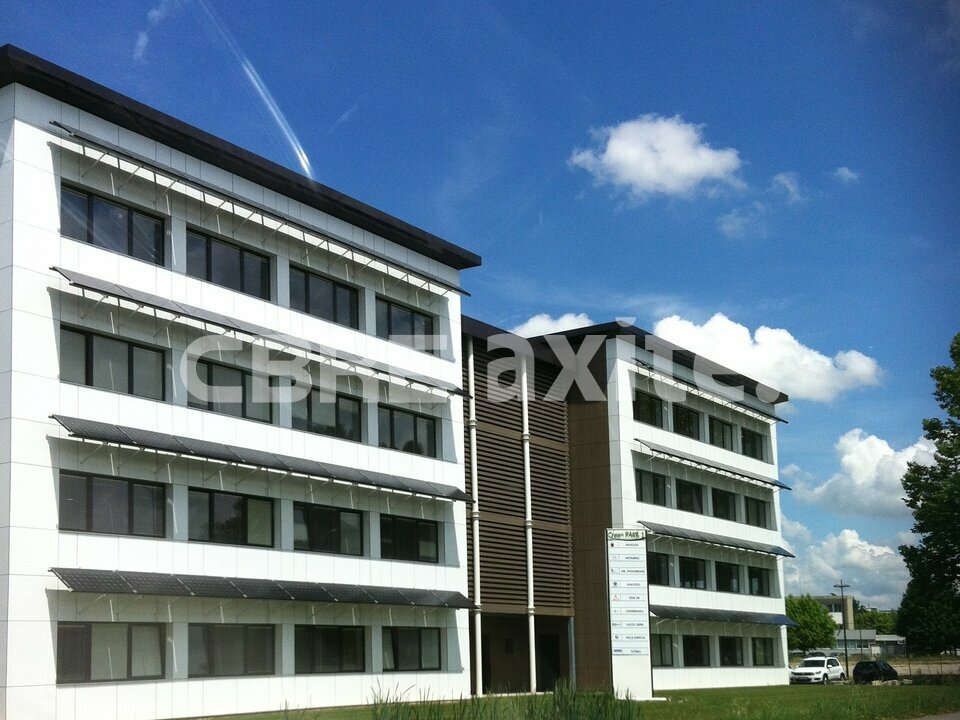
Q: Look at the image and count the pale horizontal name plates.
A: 9